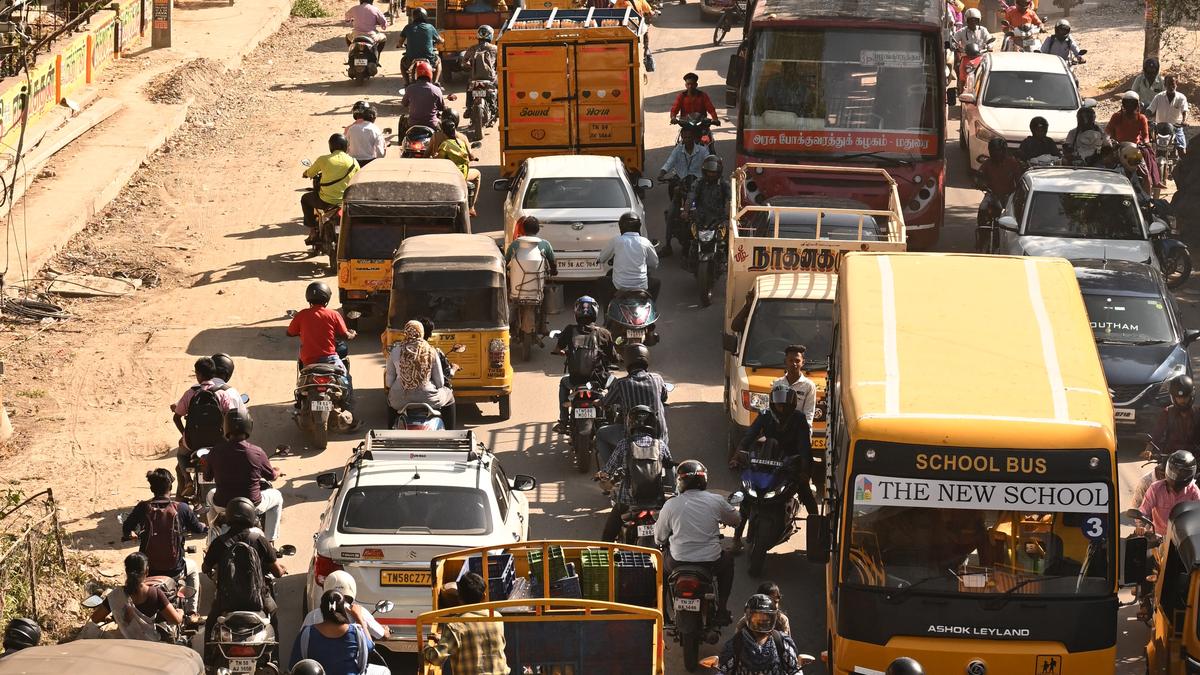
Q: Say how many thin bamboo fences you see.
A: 1